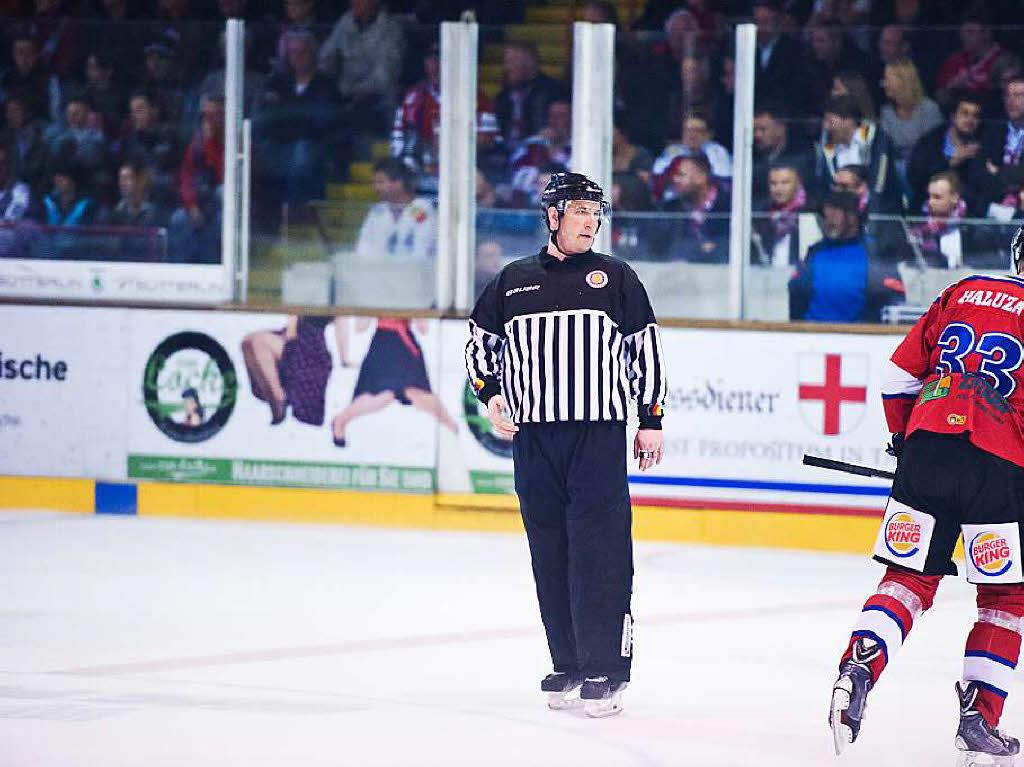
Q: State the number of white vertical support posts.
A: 4